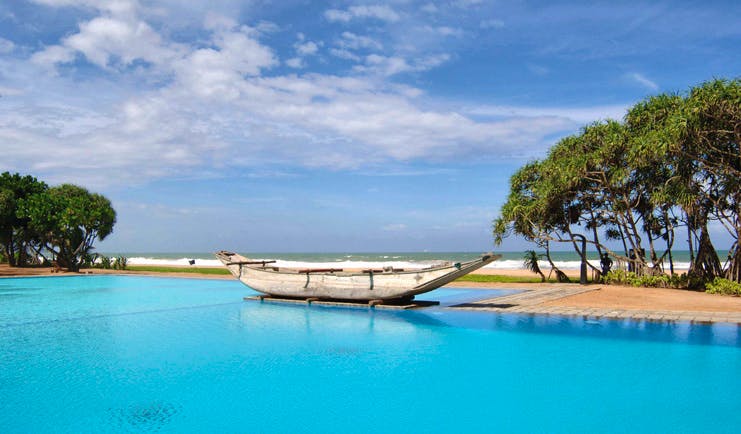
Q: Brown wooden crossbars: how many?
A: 3